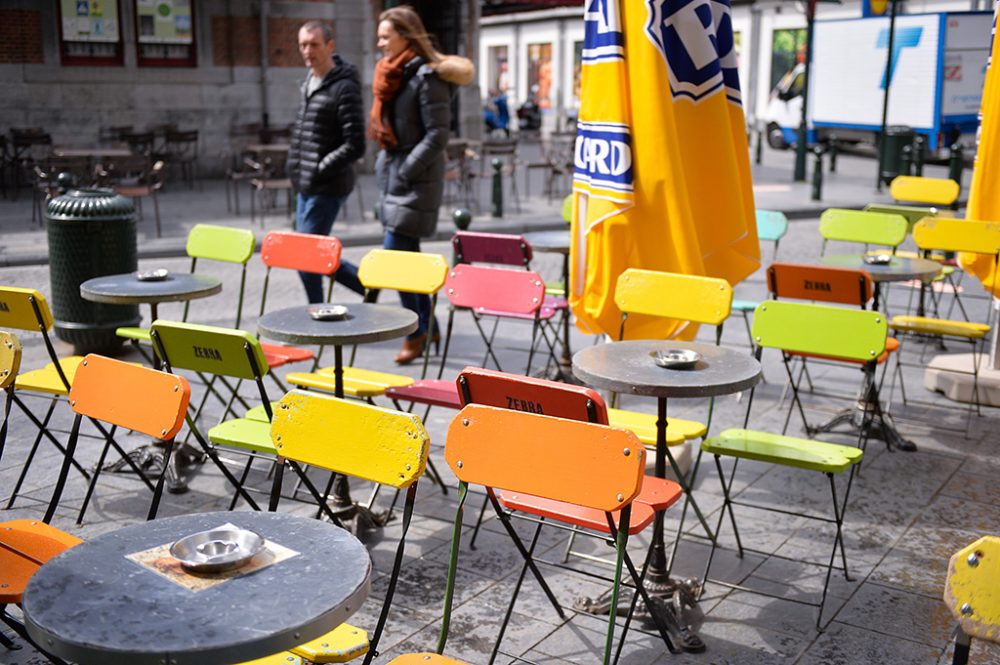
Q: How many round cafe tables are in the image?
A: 6